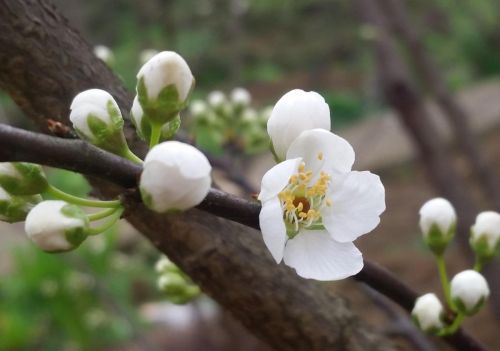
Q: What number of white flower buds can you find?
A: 12